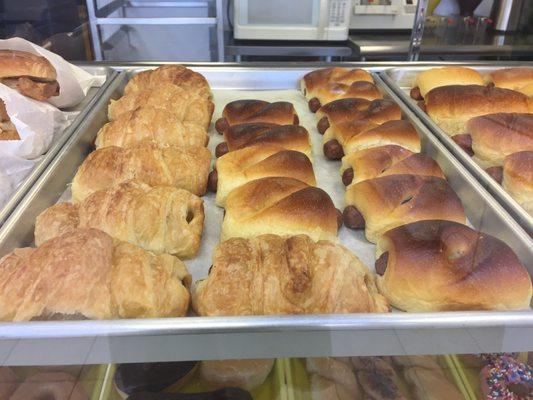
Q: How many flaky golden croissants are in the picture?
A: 7